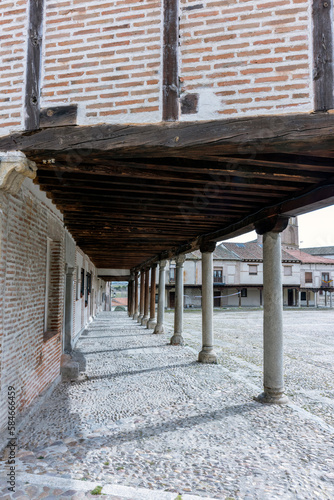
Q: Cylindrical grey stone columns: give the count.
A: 4